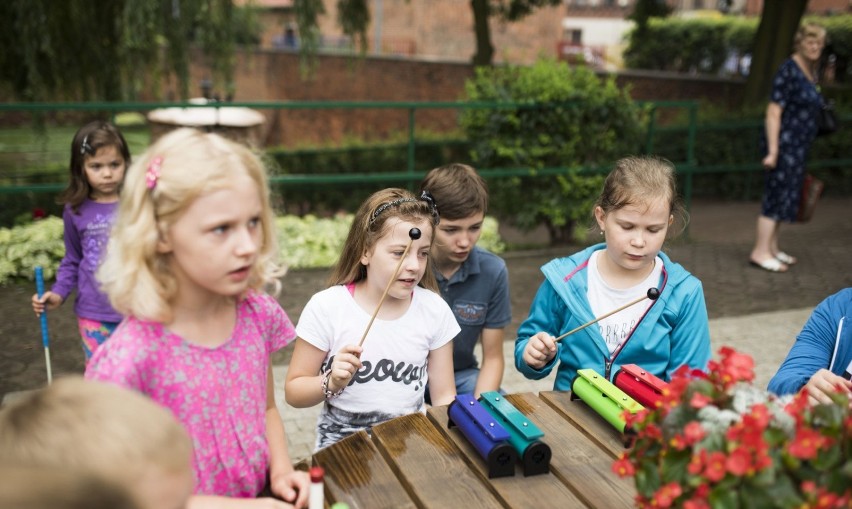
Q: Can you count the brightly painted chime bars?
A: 4